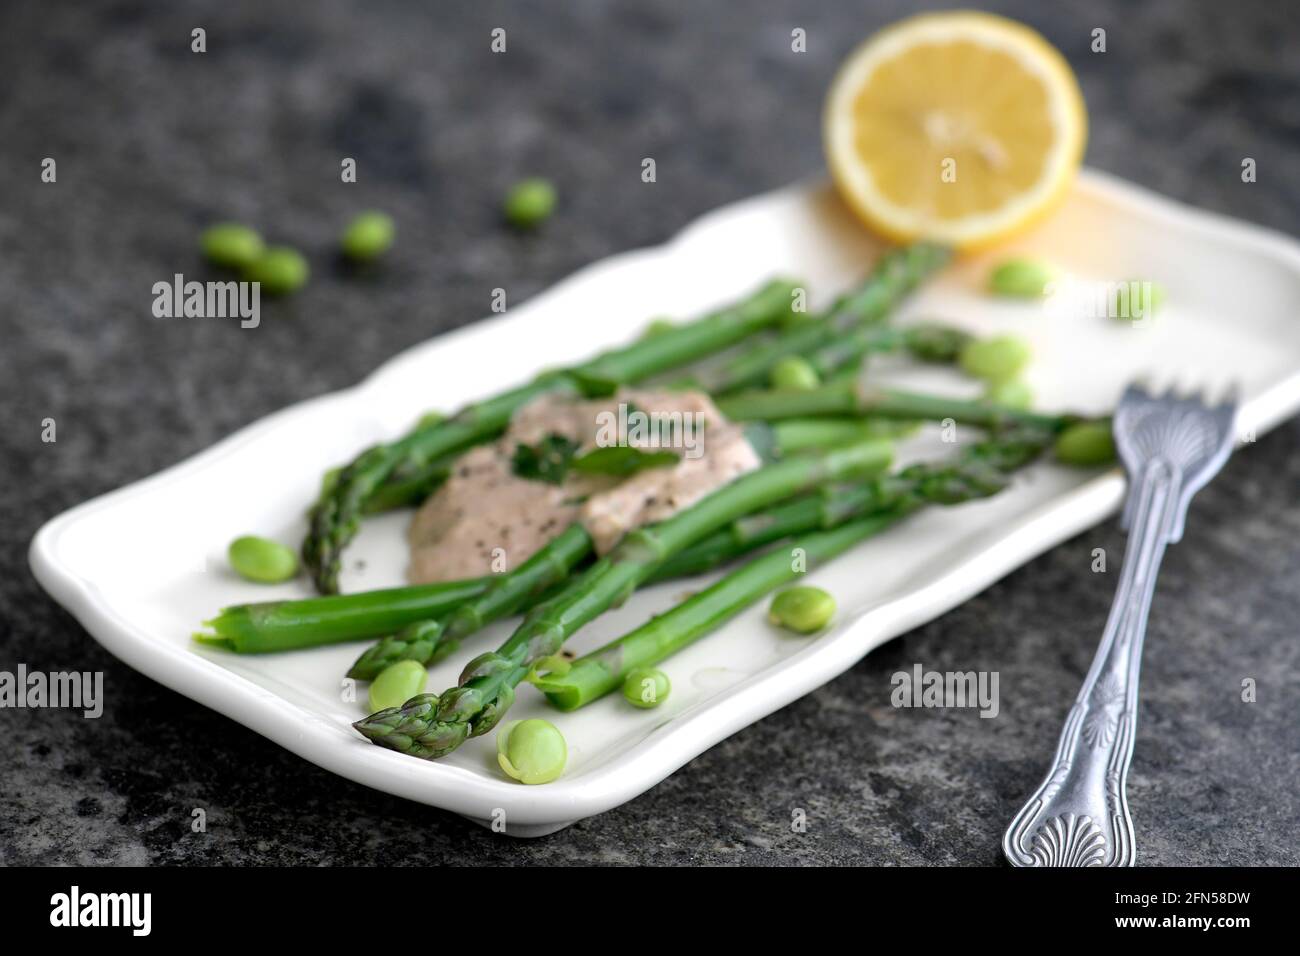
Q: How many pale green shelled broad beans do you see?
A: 15